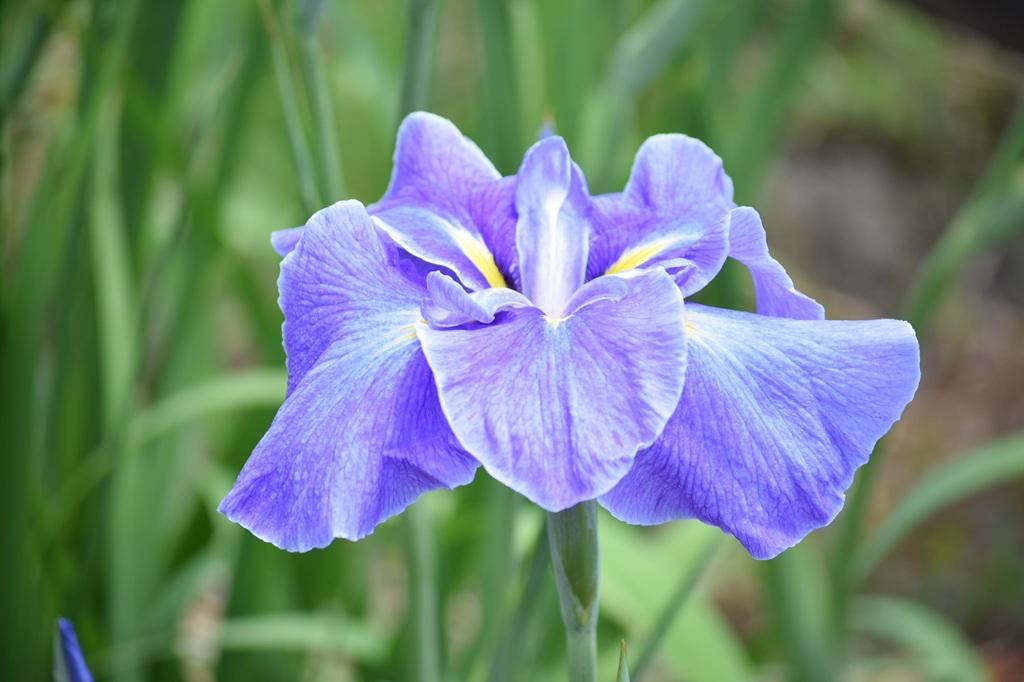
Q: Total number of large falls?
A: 3